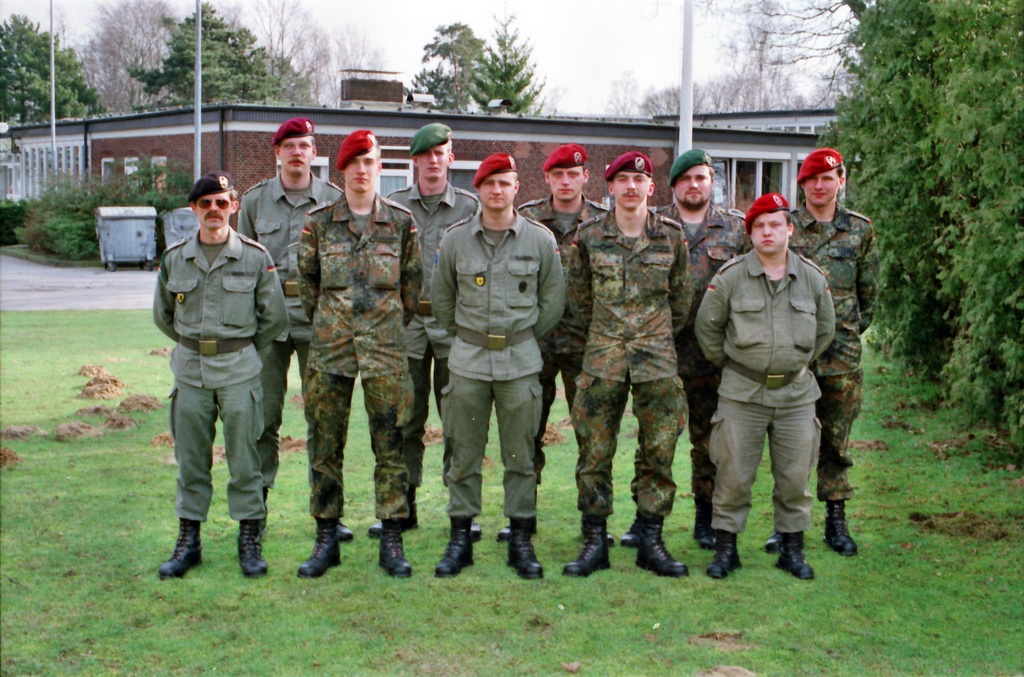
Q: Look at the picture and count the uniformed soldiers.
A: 10